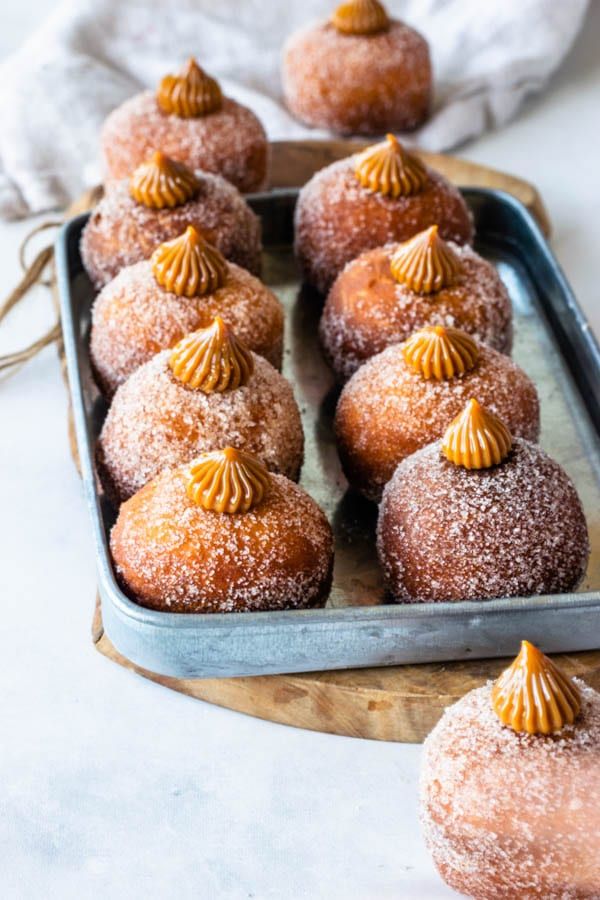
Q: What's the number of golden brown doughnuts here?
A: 11